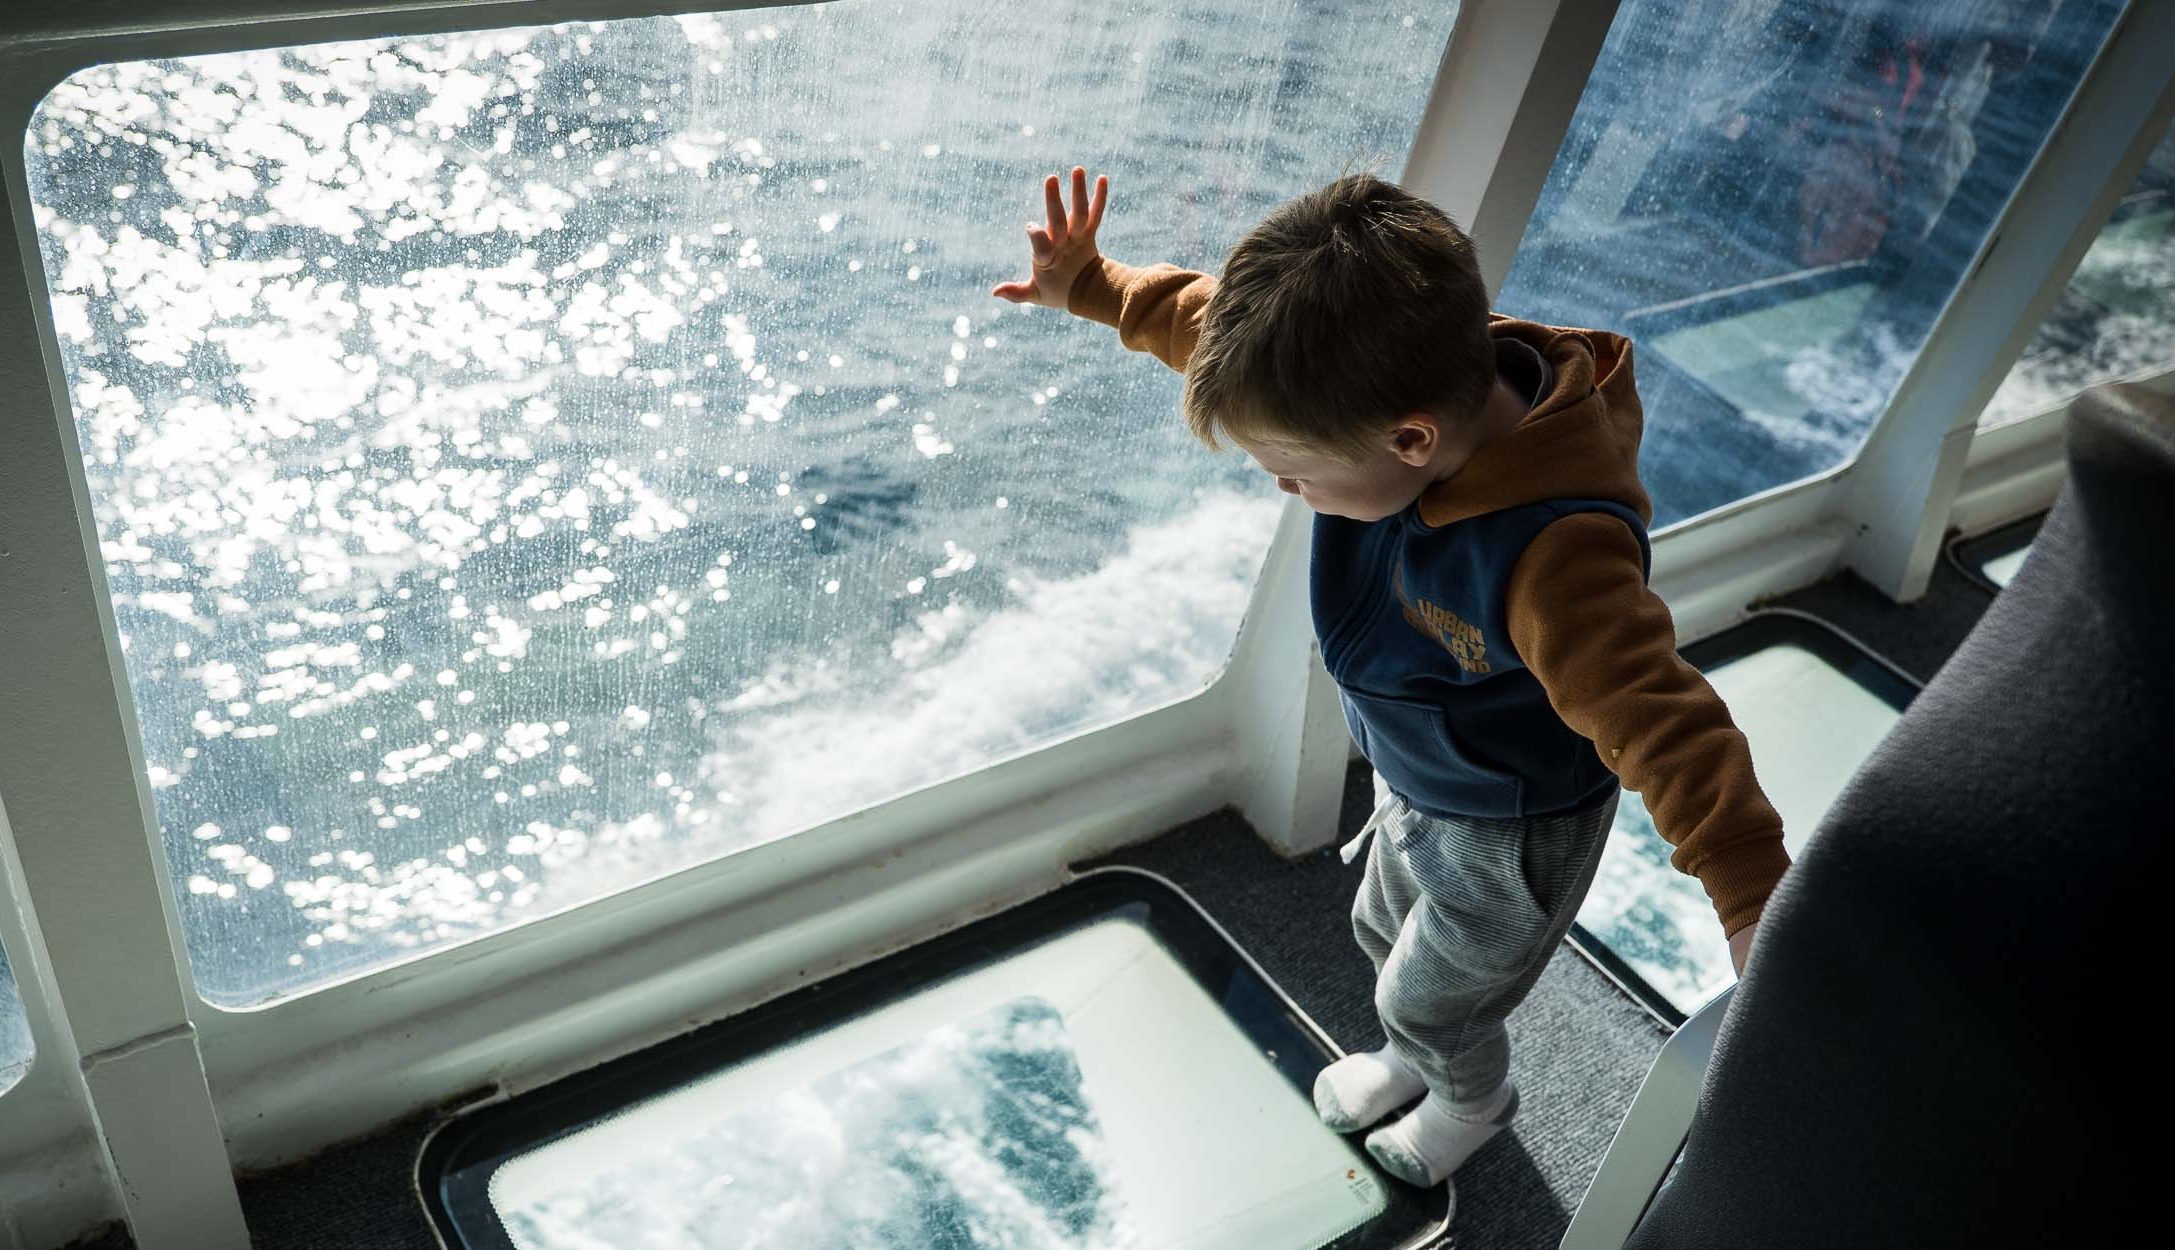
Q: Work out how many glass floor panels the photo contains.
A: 3